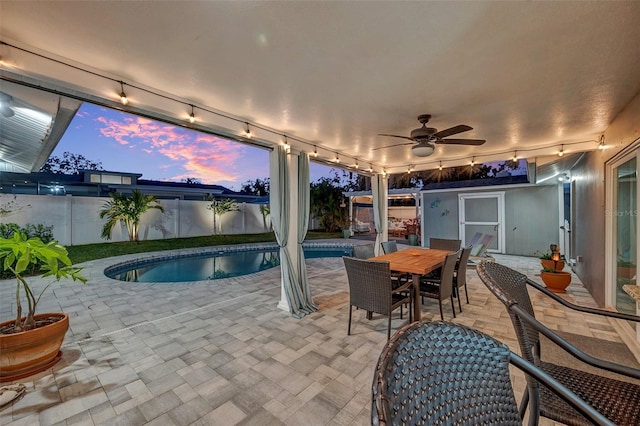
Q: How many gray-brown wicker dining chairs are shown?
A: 6